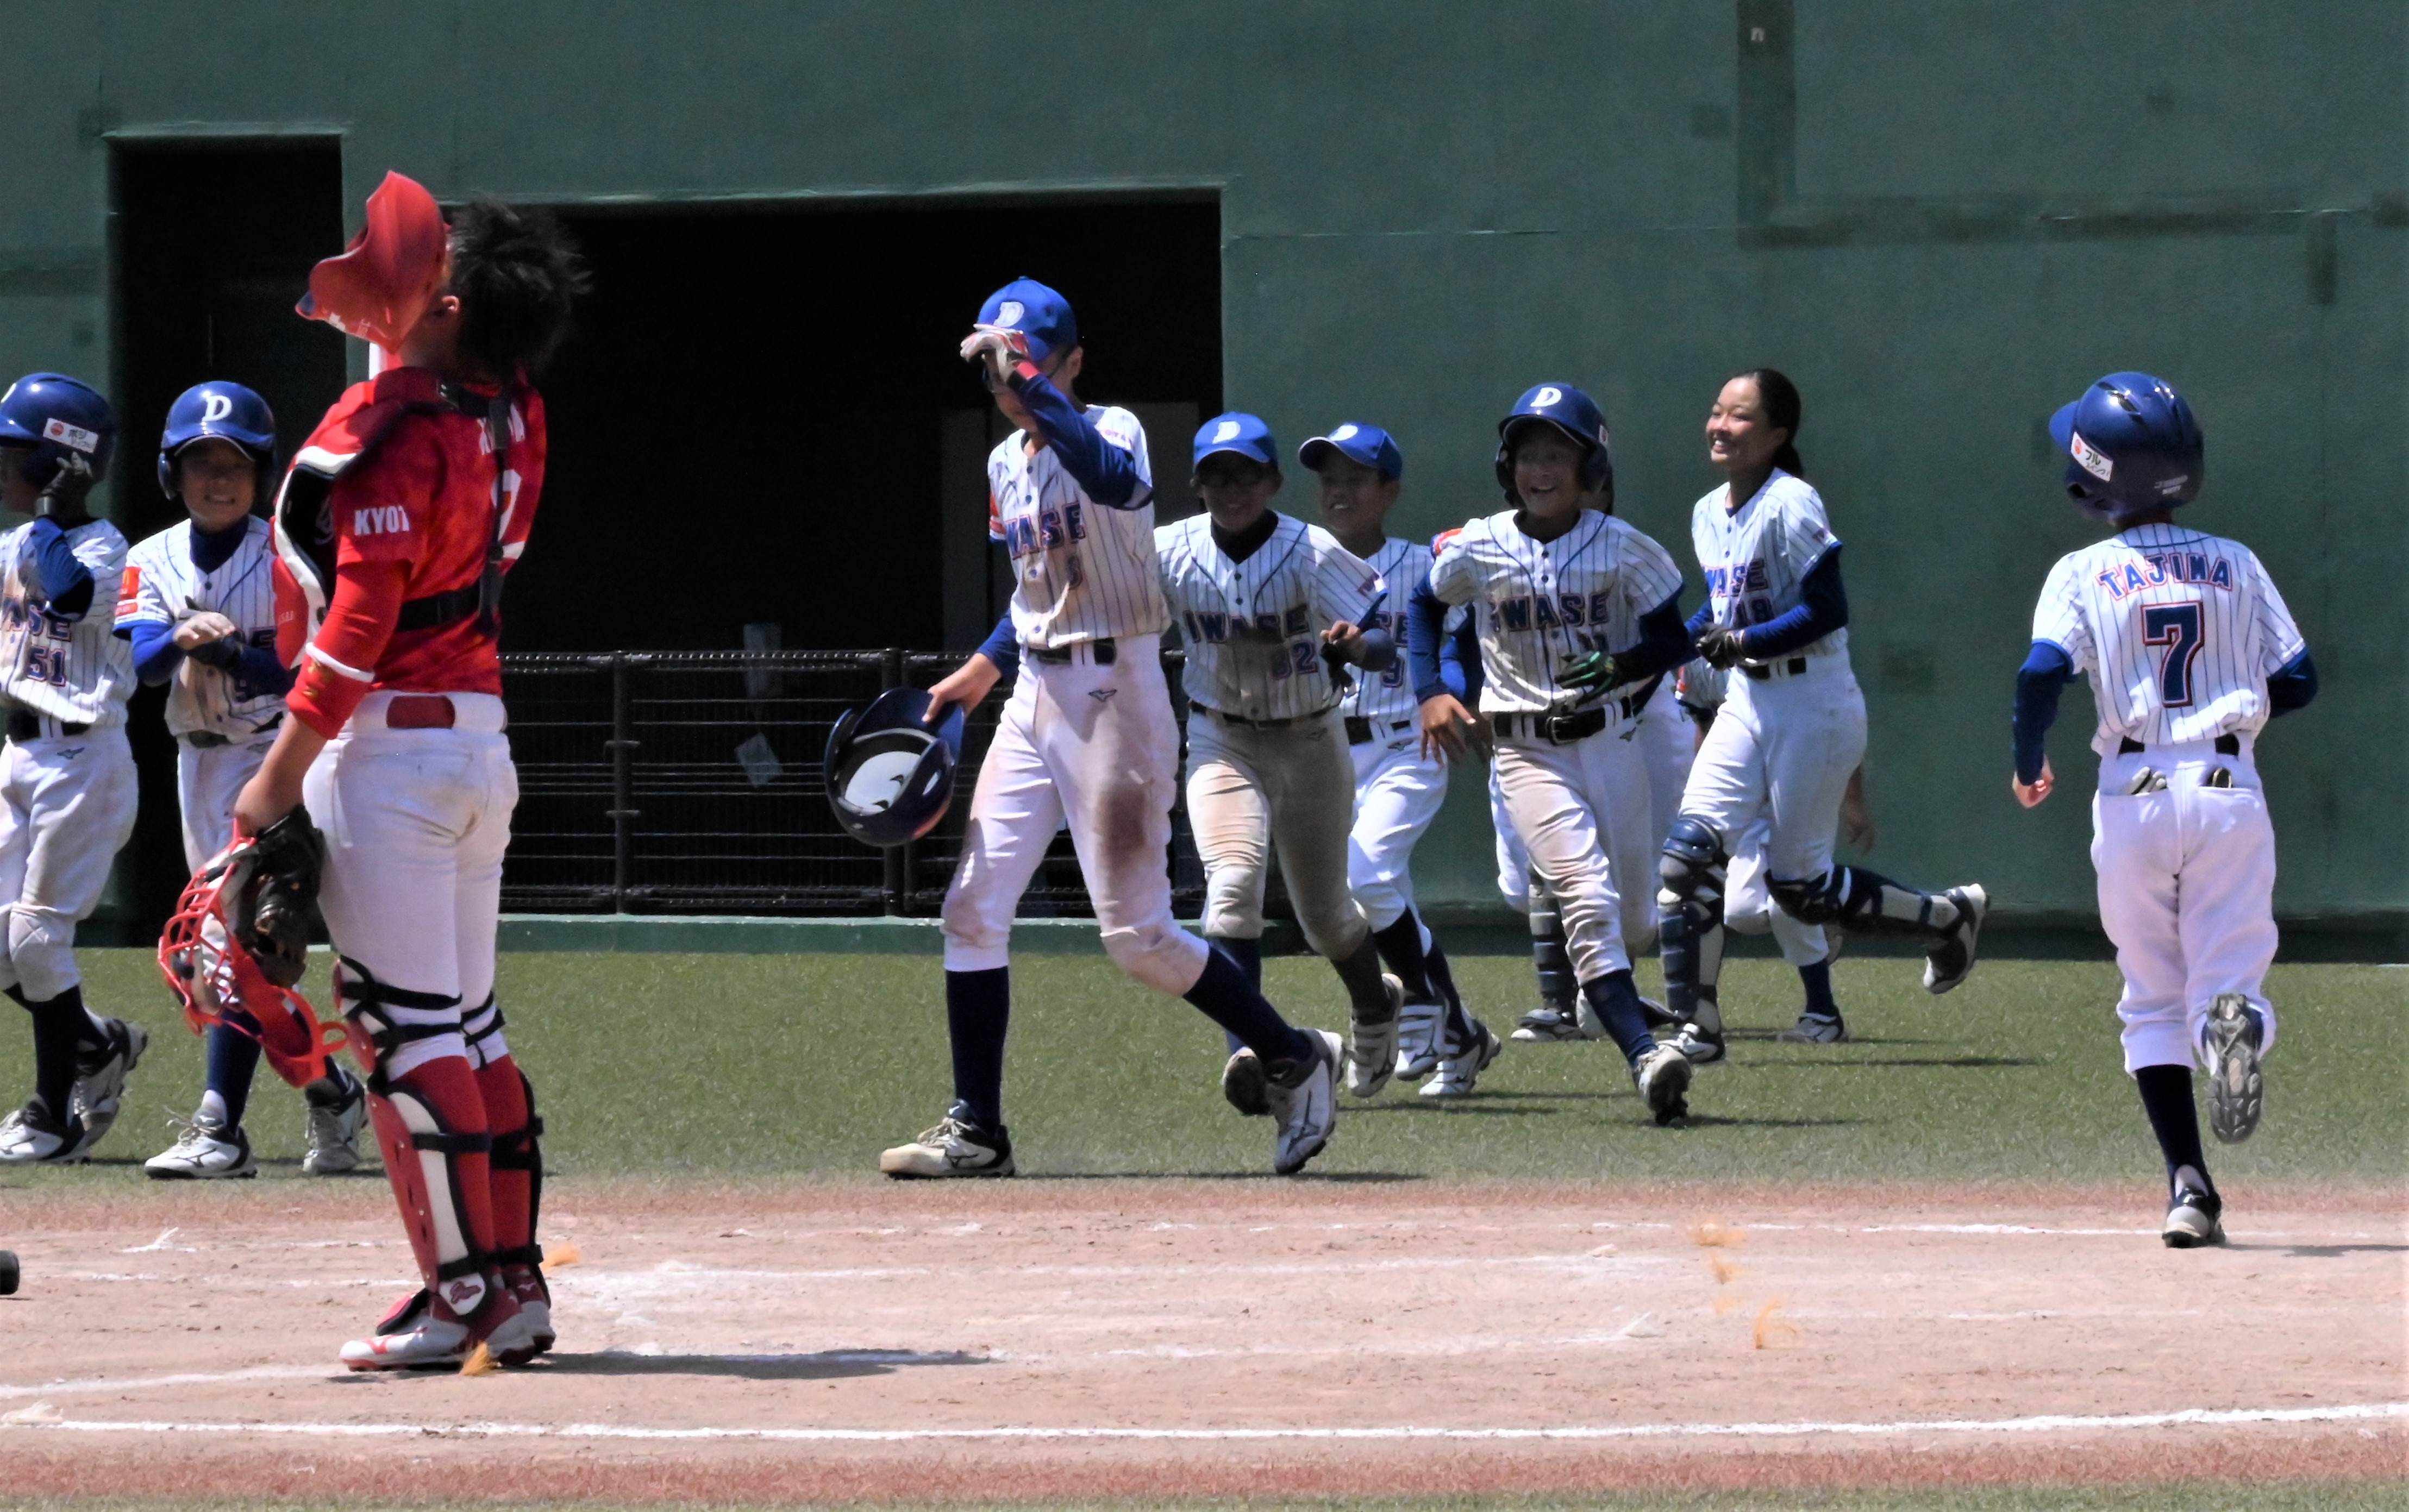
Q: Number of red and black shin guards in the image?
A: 2